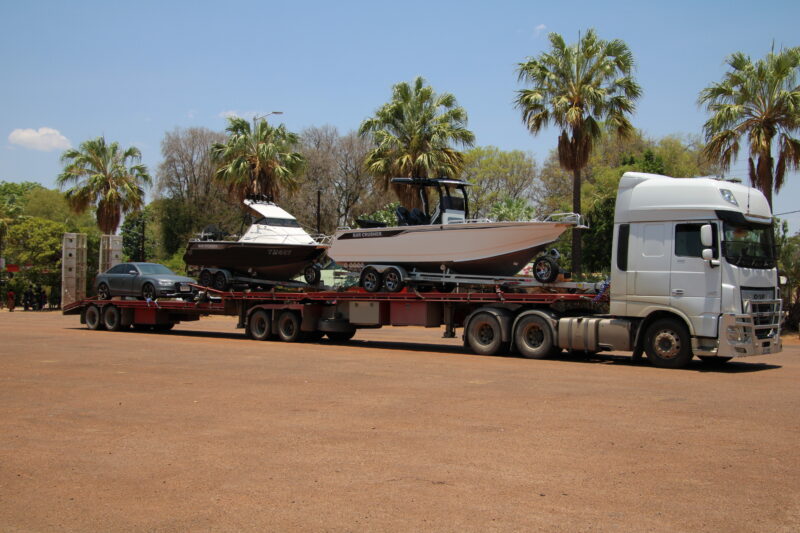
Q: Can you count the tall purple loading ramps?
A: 0